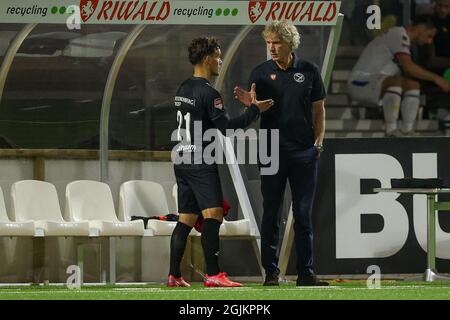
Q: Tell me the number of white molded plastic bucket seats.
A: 5